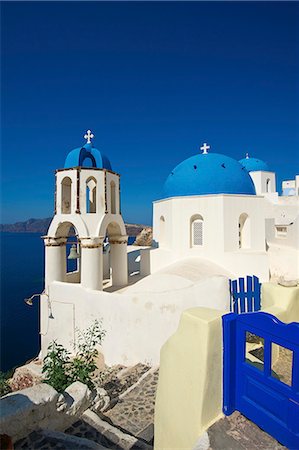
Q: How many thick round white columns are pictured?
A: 3